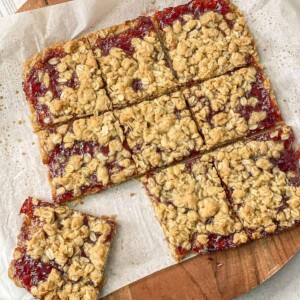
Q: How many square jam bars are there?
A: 9